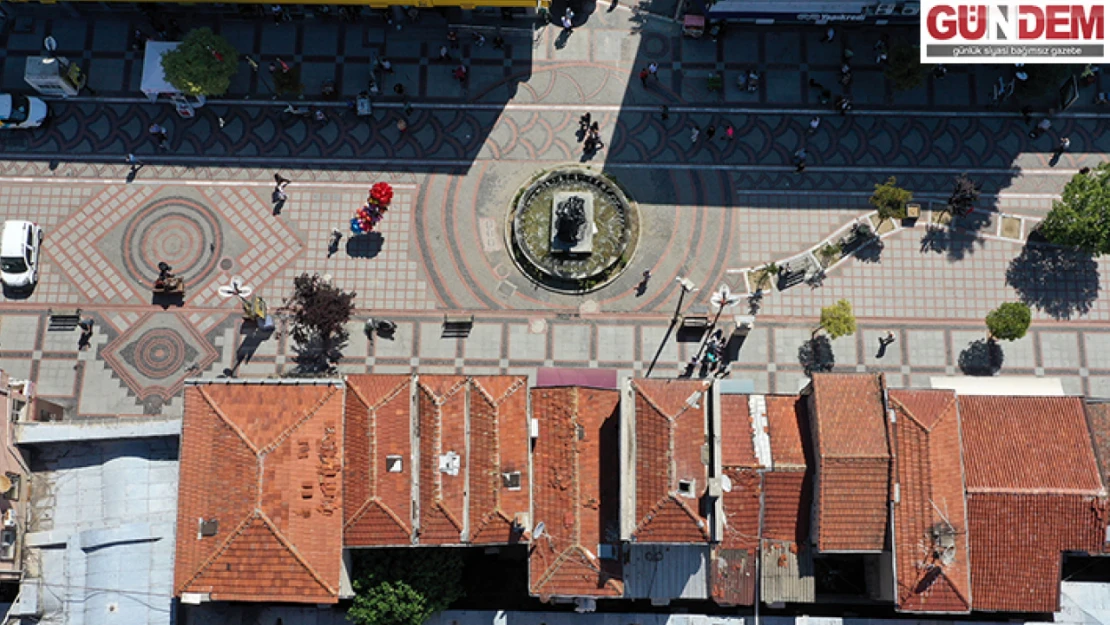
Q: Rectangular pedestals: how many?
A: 1